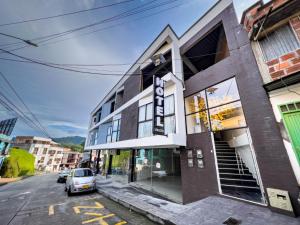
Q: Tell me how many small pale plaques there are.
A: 4